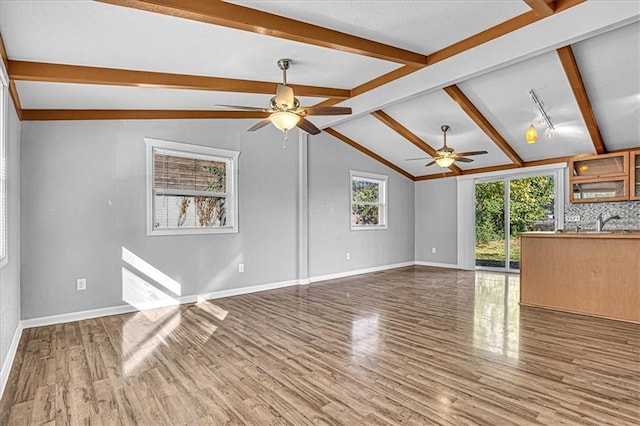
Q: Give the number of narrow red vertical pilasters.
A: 0